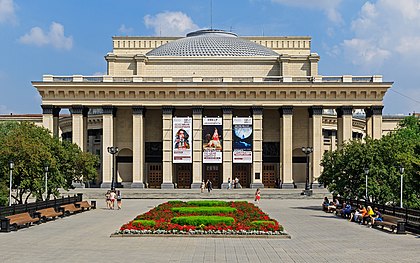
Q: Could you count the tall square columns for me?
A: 12